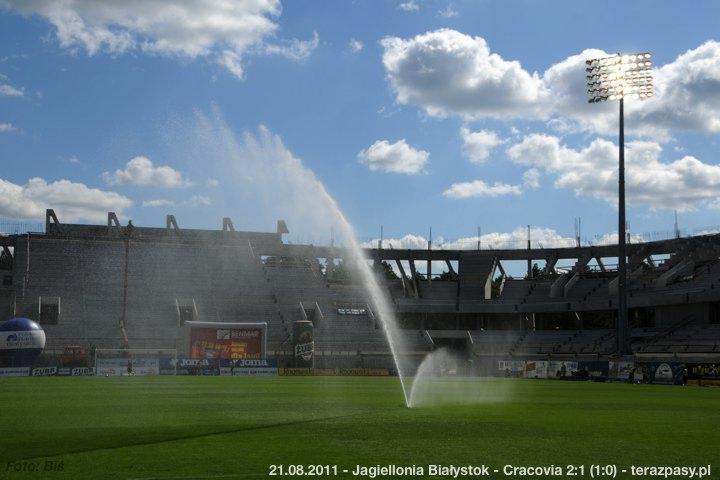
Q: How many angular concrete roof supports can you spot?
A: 5